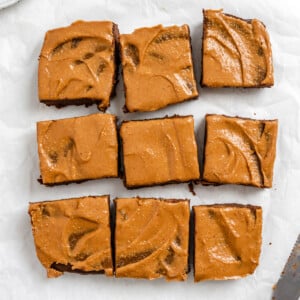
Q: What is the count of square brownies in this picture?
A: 9